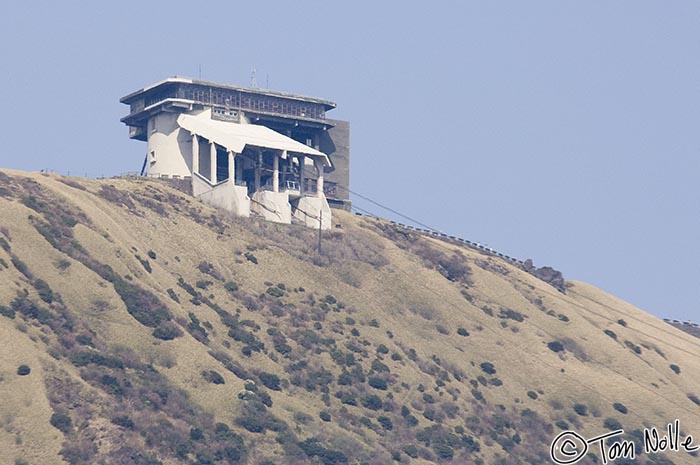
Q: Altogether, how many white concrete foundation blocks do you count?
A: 3